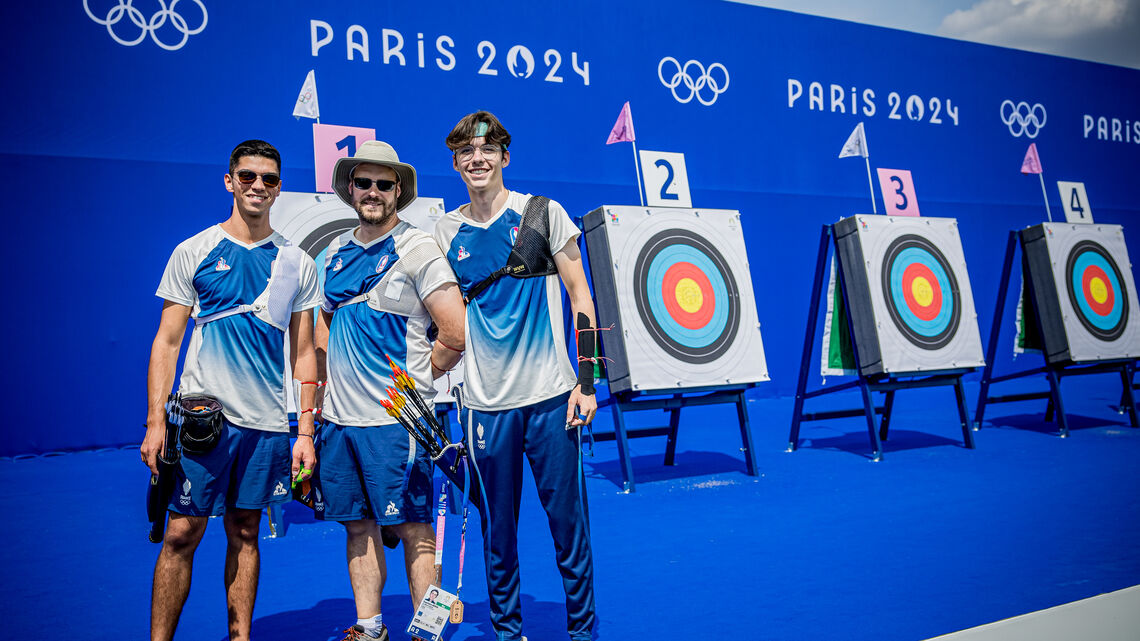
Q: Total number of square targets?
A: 4